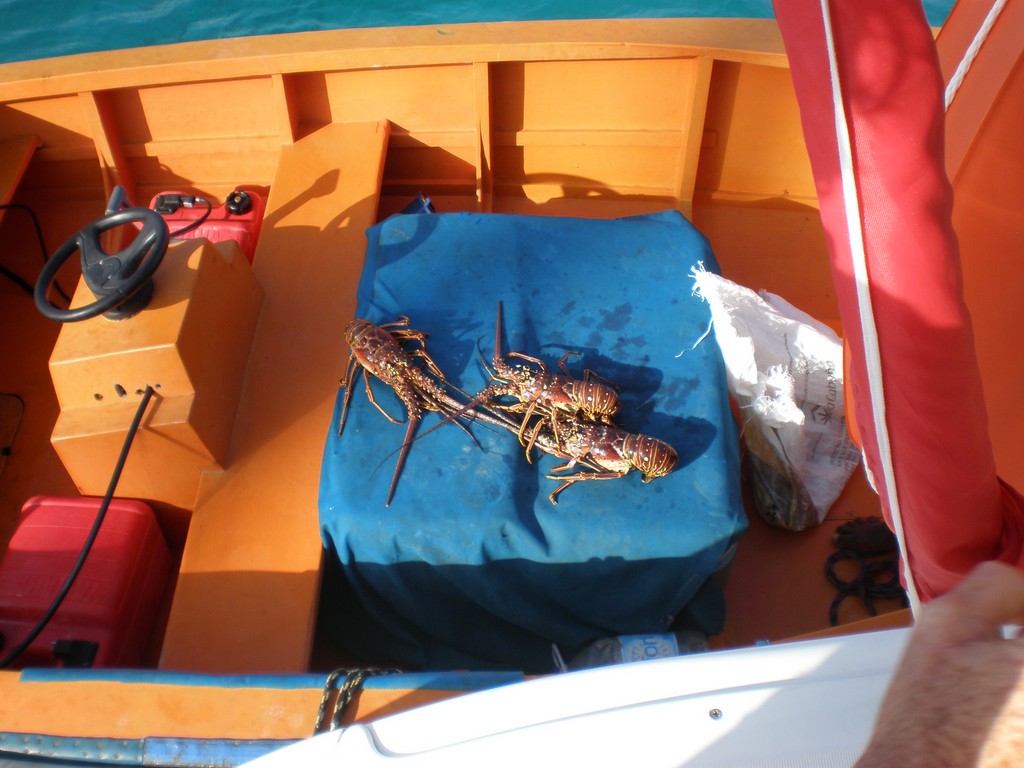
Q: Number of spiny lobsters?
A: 3